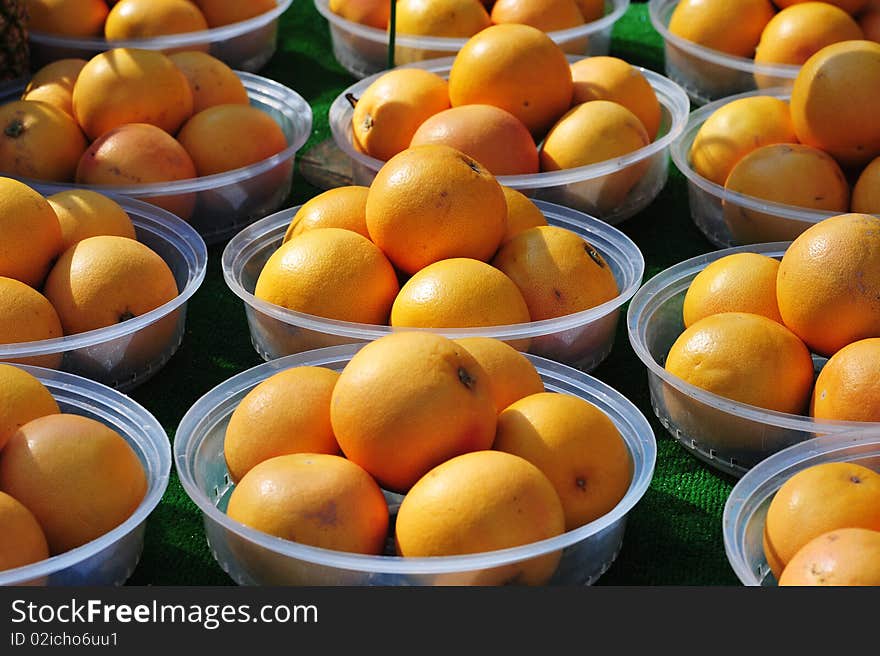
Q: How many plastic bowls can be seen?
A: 12